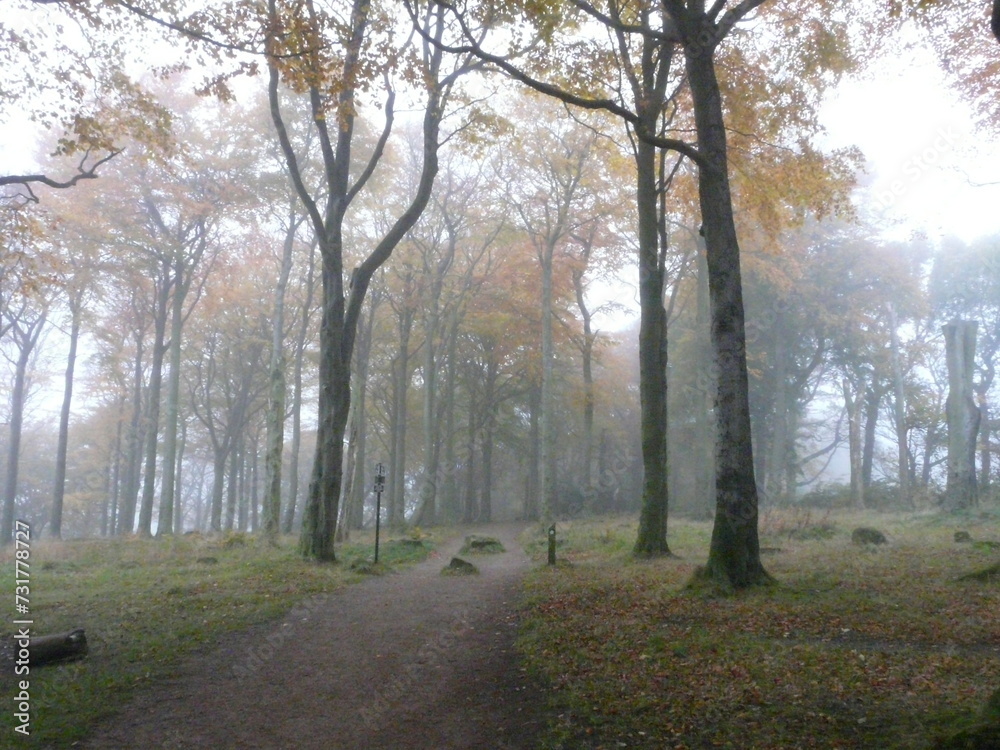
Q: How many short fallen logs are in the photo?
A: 1